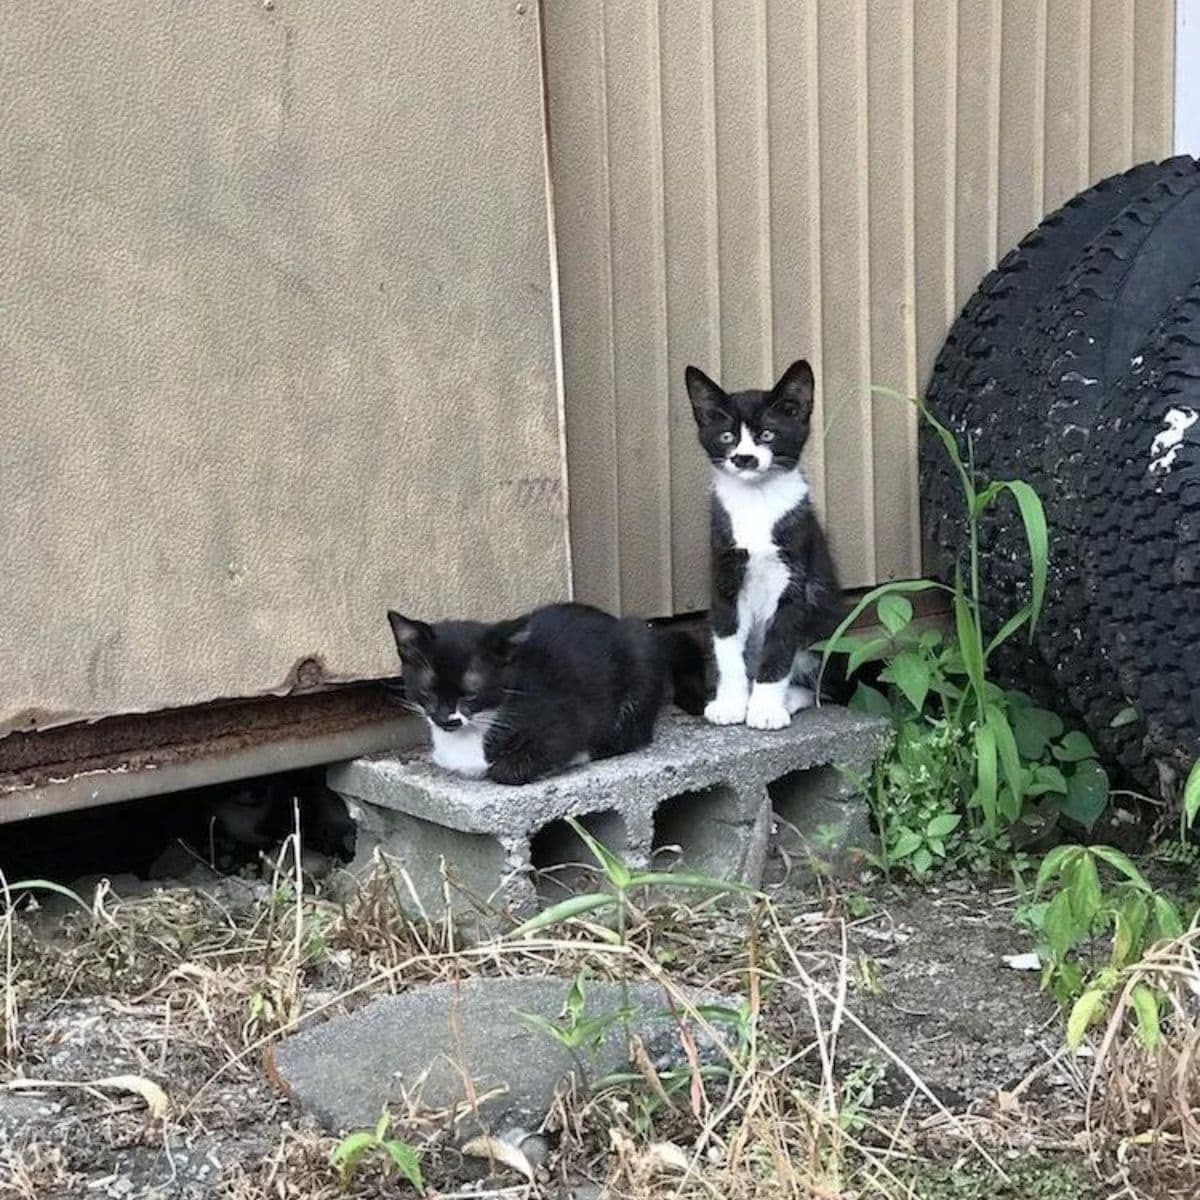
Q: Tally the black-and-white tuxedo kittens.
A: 2